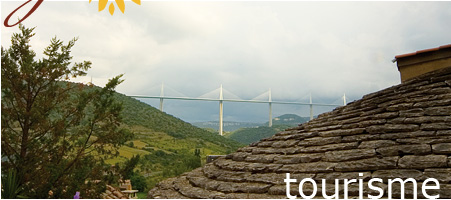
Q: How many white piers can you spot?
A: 5